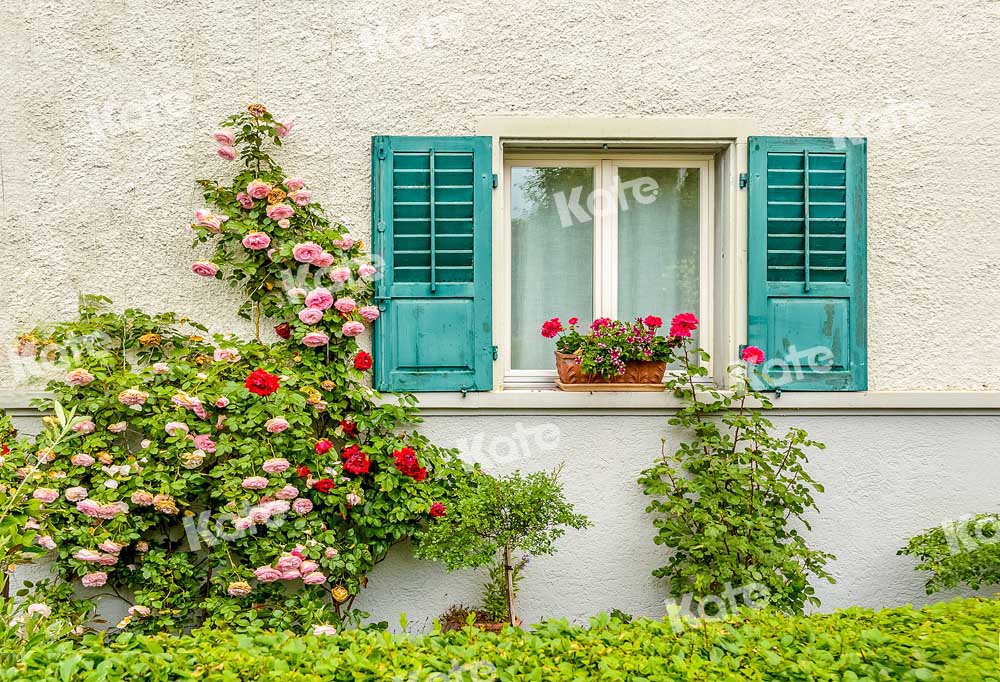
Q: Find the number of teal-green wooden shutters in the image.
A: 2